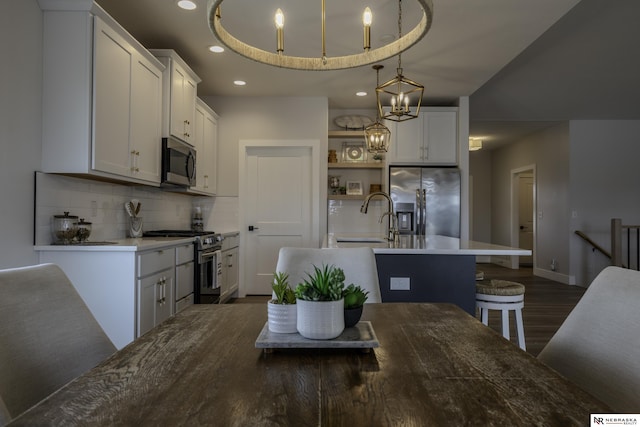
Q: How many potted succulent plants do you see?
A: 3